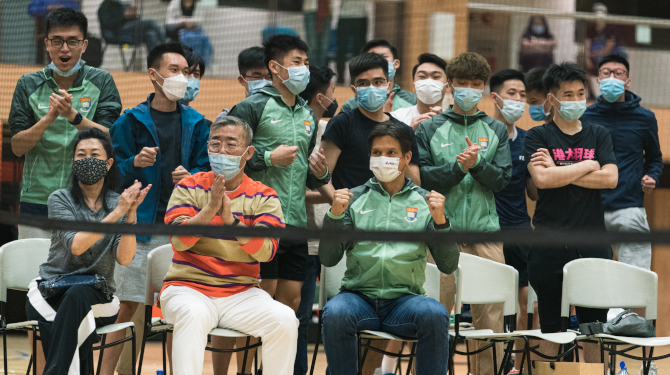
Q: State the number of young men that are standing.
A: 14